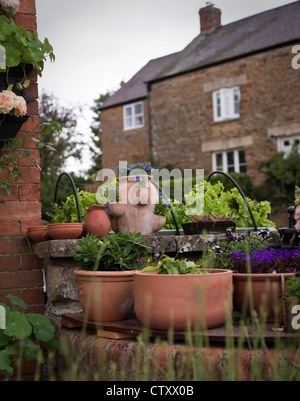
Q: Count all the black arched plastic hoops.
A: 3